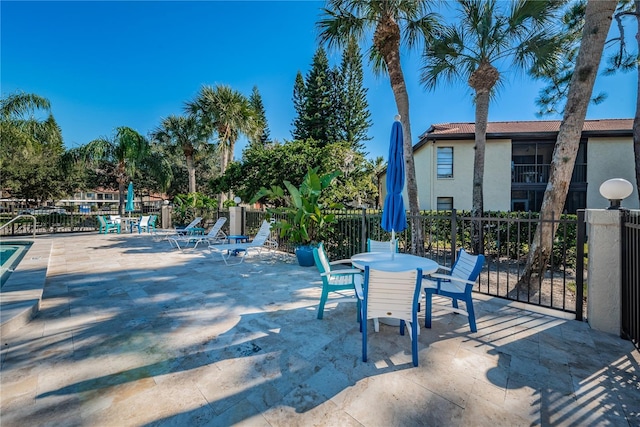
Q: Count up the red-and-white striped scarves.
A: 0